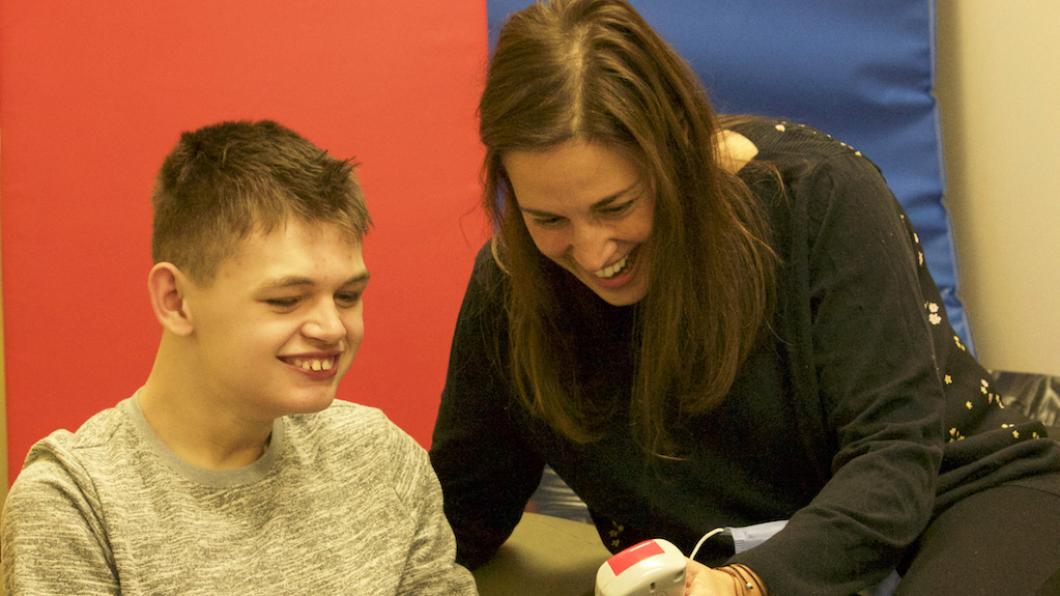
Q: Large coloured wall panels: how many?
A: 2